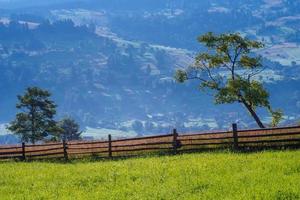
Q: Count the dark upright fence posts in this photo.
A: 5